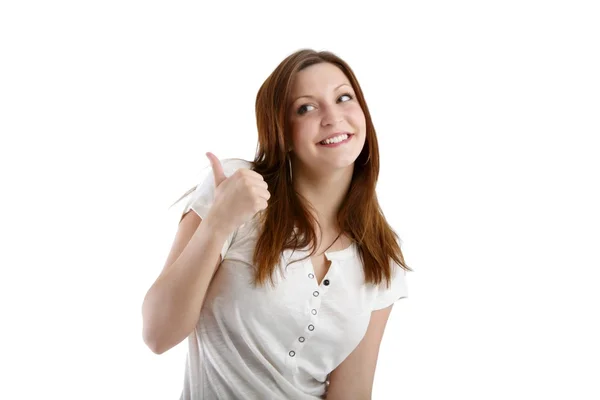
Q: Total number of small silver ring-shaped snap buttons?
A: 6